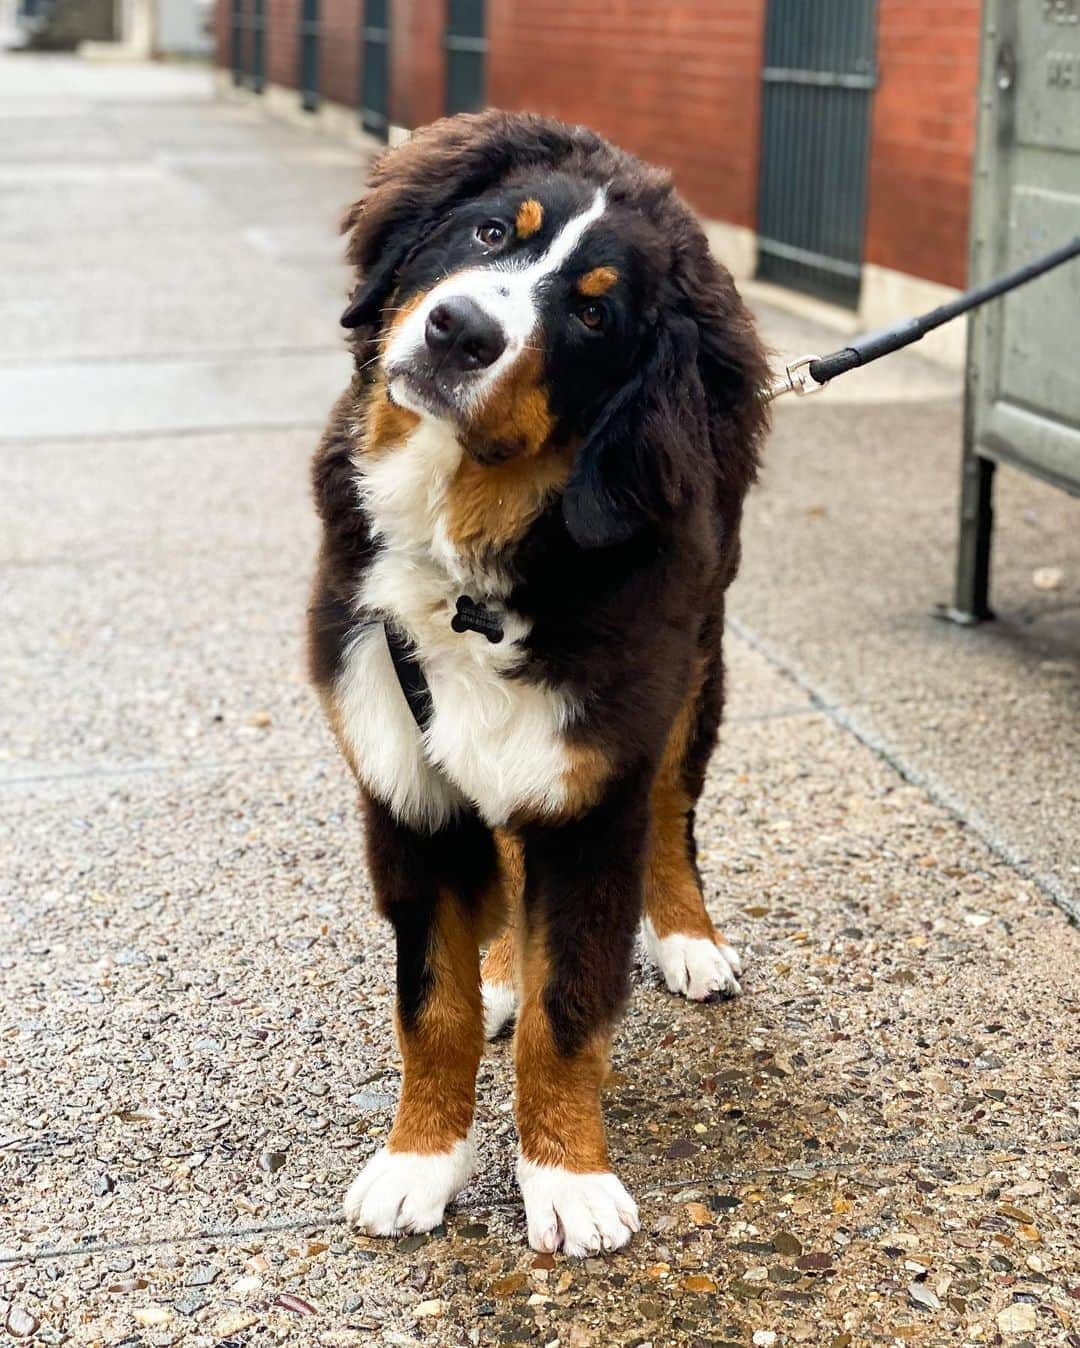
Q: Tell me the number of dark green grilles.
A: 6